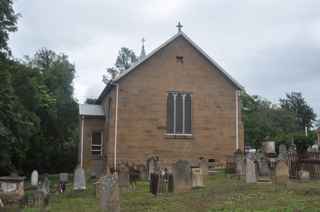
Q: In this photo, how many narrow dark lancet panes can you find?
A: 3